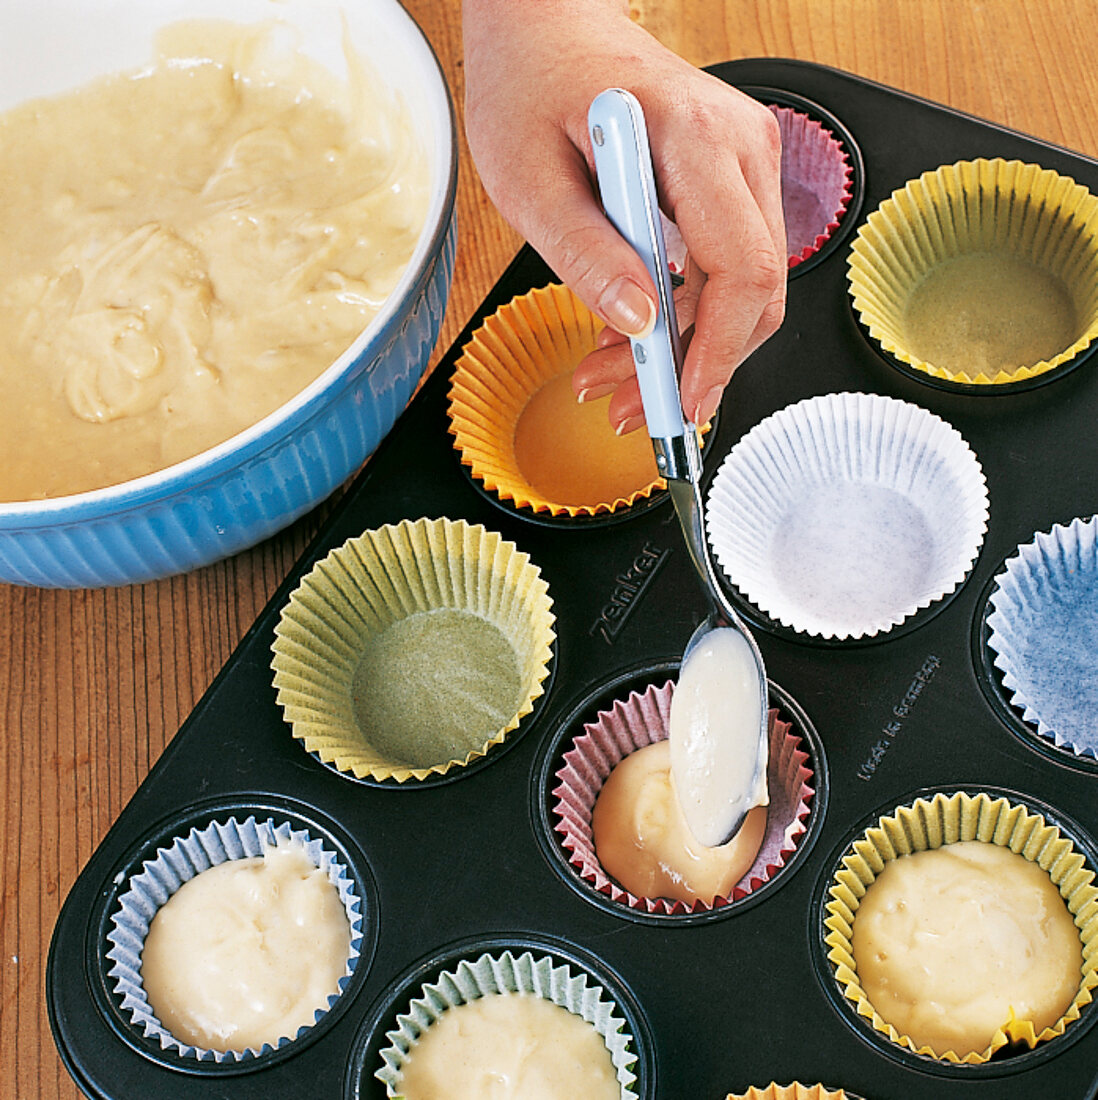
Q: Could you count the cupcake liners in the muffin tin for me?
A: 11